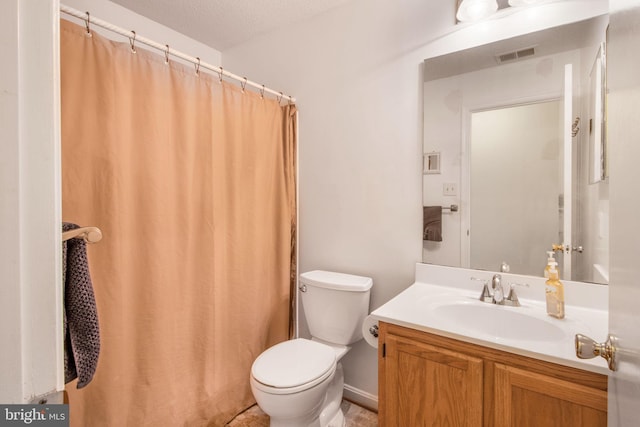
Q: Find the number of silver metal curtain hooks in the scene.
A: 9